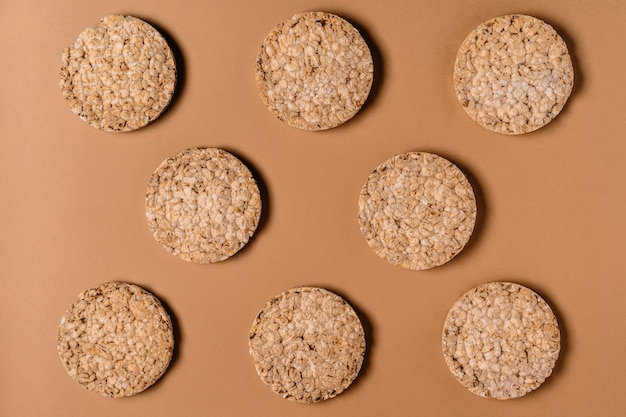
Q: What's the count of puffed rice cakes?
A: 8